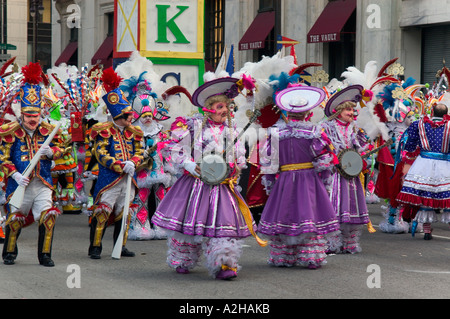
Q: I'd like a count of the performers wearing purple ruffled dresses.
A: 3